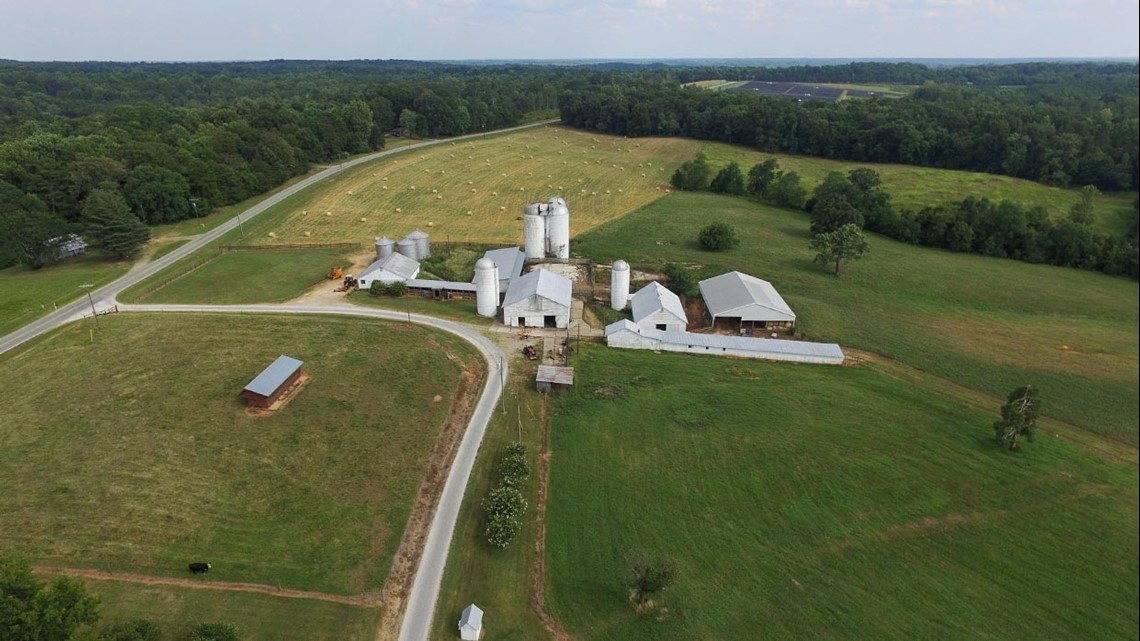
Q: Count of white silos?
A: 5